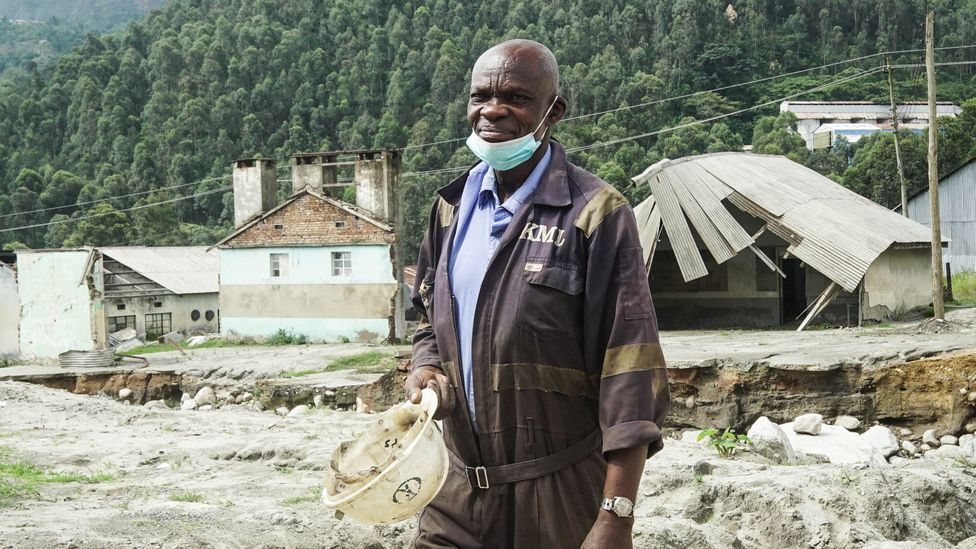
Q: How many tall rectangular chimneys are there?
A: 3